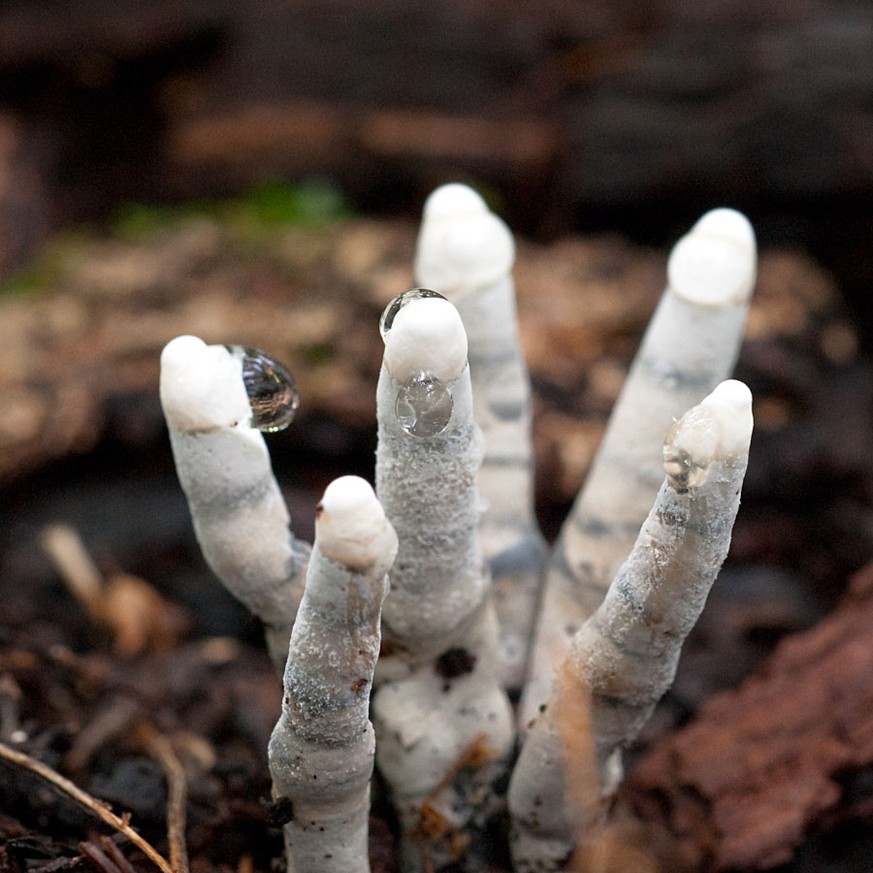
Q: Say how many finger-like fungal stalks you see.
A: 6